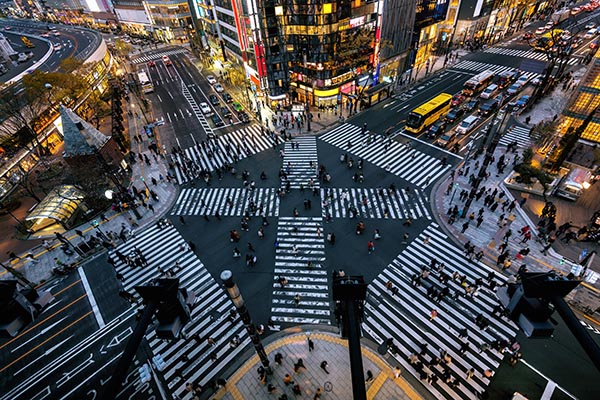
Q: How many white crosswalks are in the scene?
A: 12